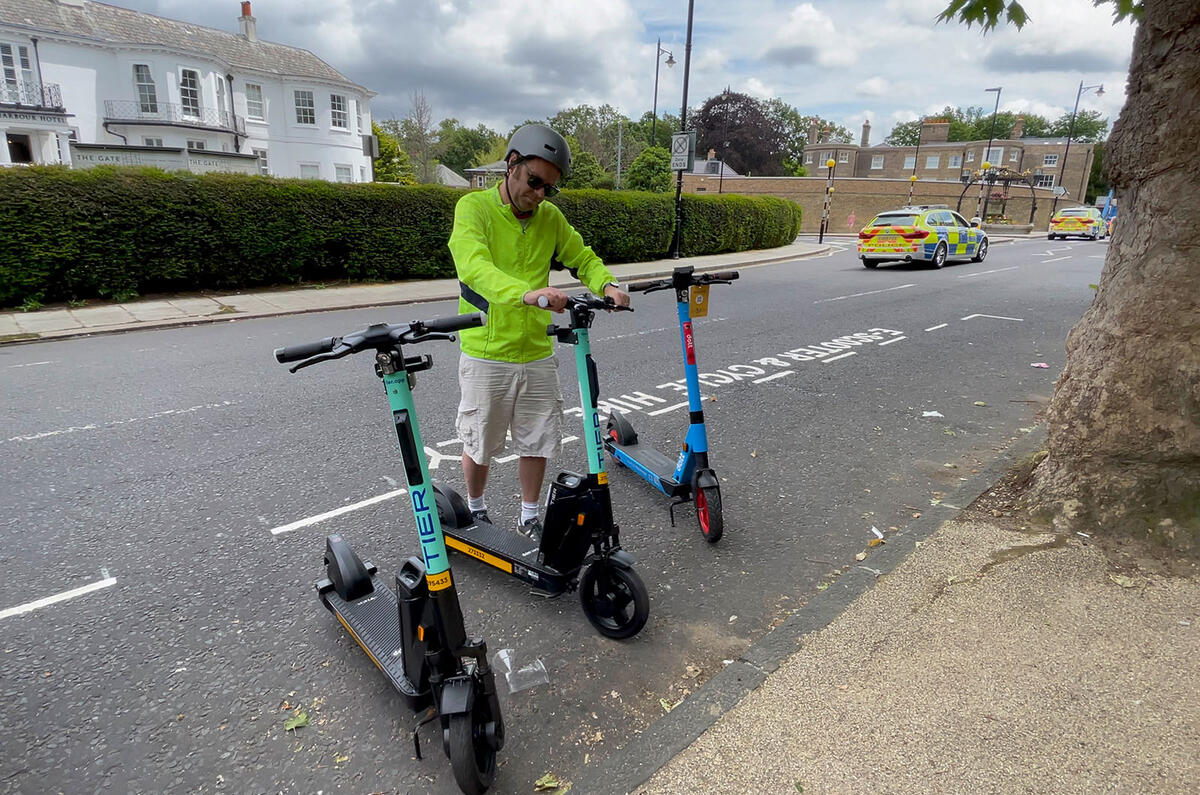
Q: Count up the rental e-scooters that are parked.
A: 3